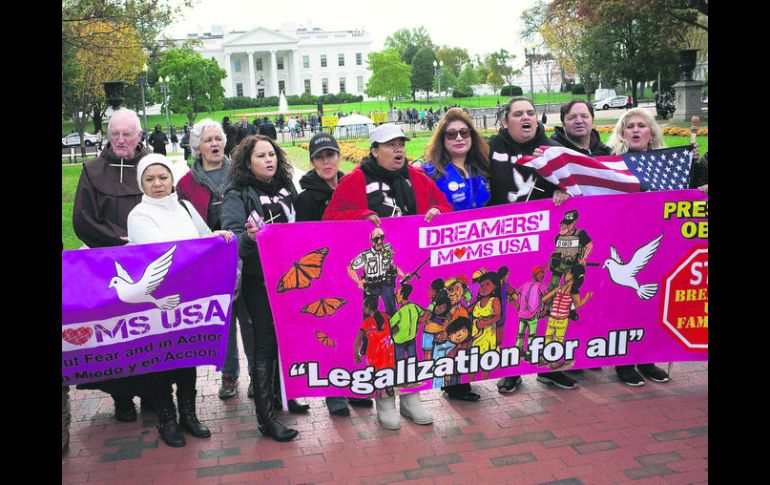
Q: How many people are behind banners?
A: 10